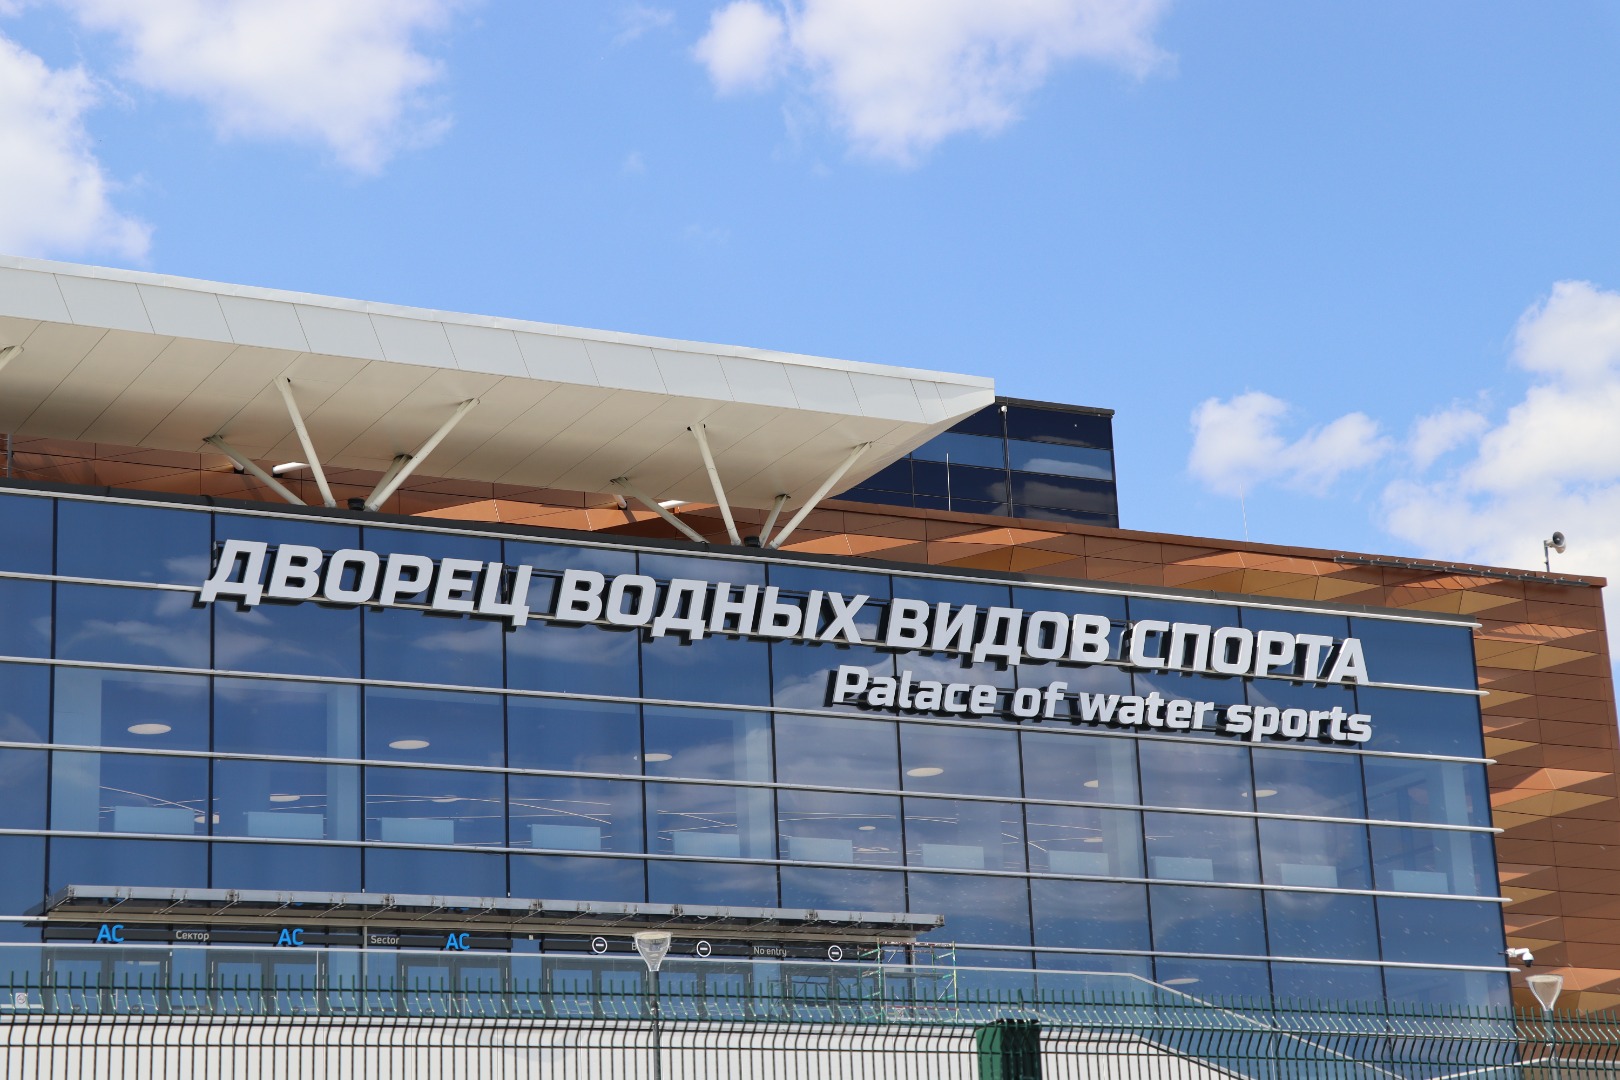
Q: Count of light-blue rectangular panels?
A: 11